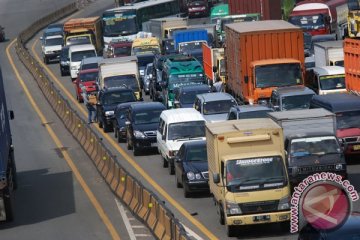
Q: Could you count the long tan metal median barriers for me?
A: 1